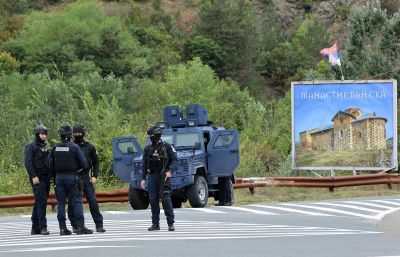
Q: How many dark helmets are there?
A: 4